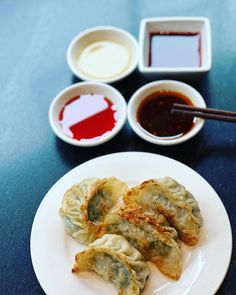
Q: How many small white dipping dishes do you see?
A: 4